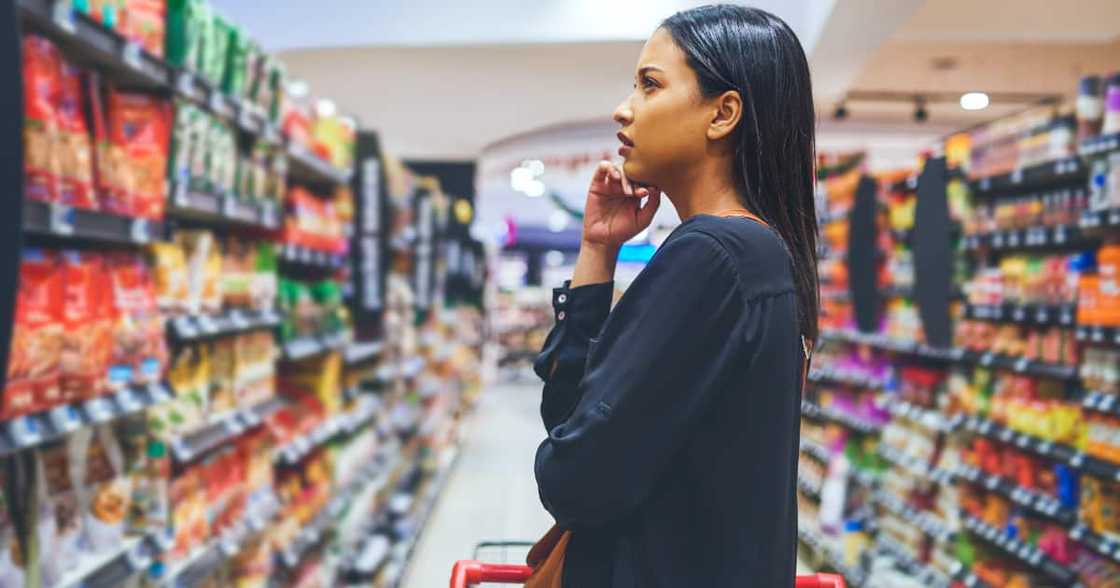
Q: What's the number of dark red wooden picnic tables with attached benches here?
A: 0